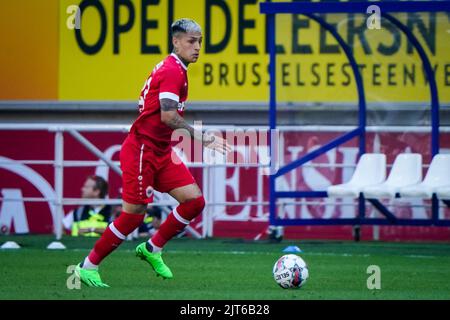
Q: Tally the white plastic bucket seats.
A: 3